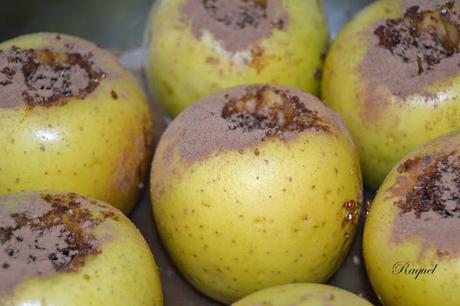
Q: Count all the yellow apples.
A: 7